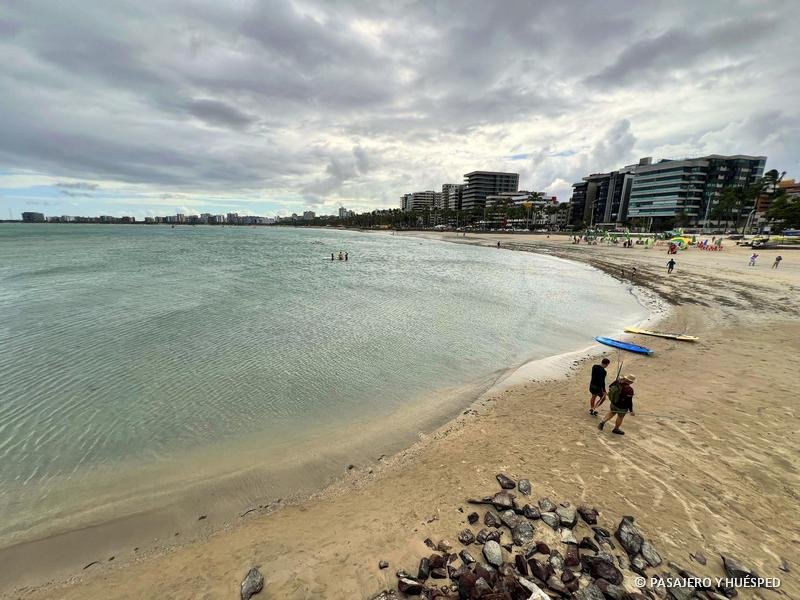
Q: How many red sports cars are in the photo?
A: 0